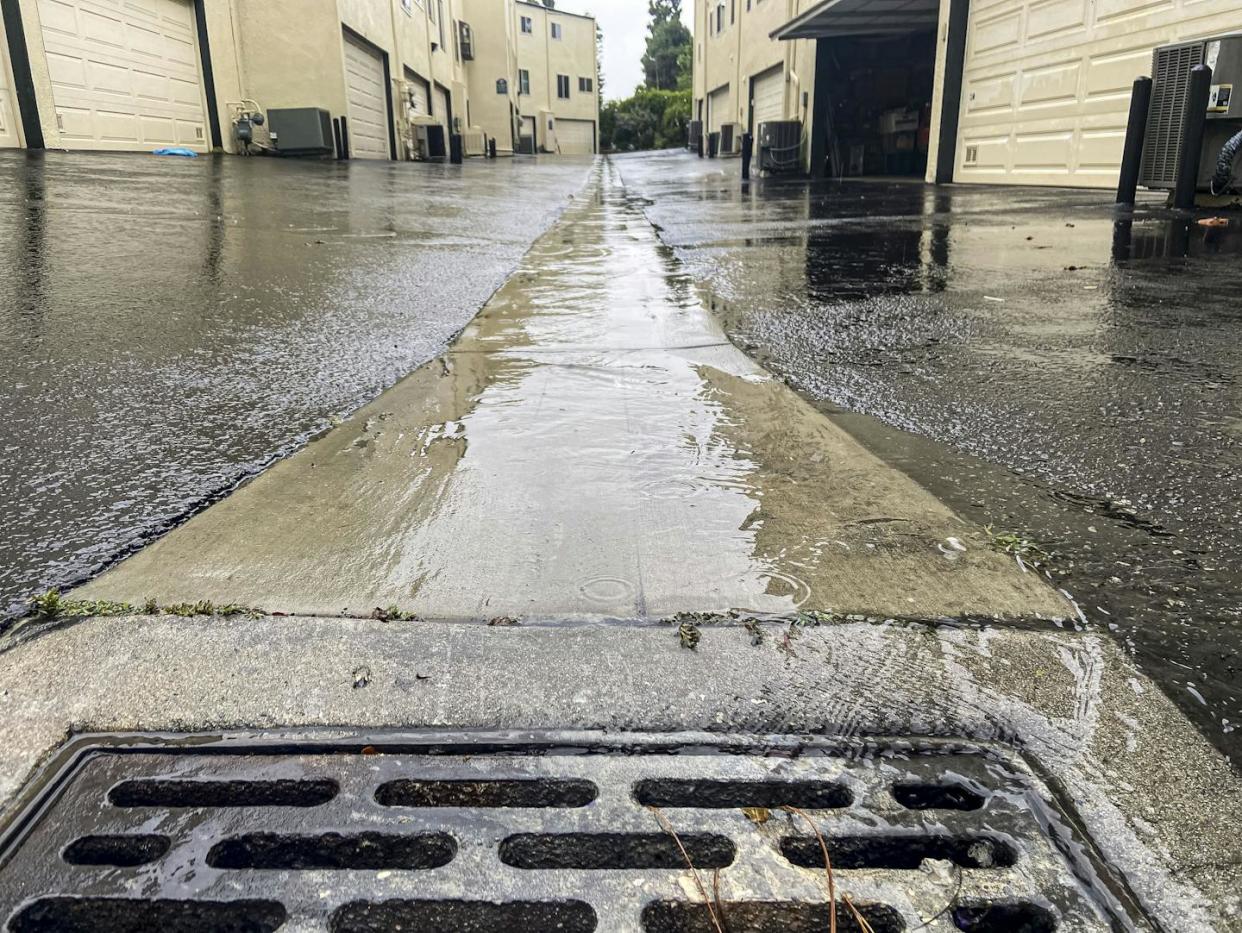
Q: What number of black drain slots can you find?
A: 12